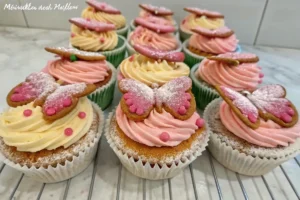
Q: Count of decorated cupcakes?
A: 12